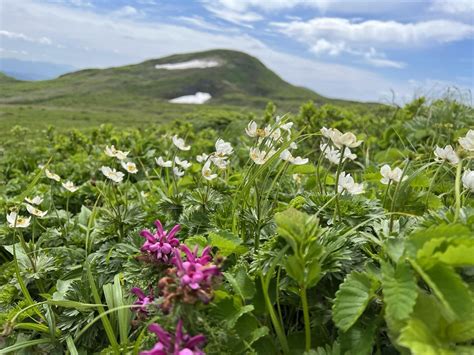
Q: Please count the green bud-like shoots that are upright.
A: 1